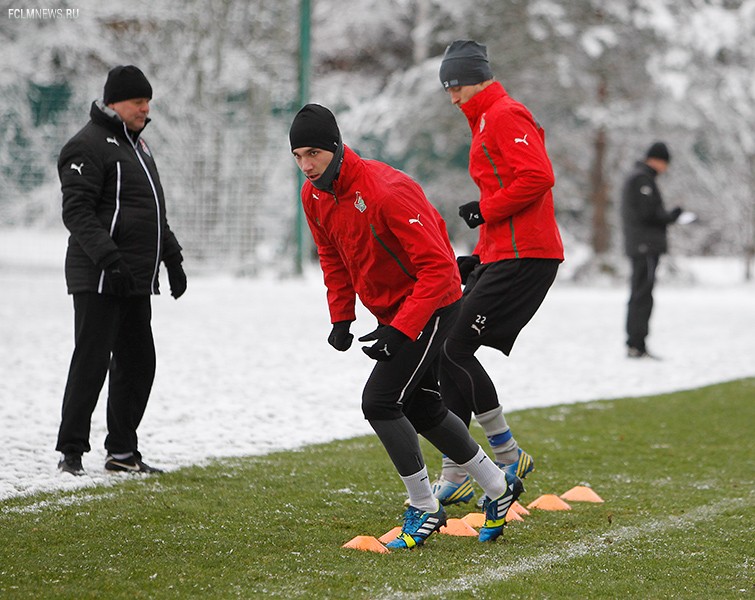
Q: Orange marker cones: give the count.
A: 8